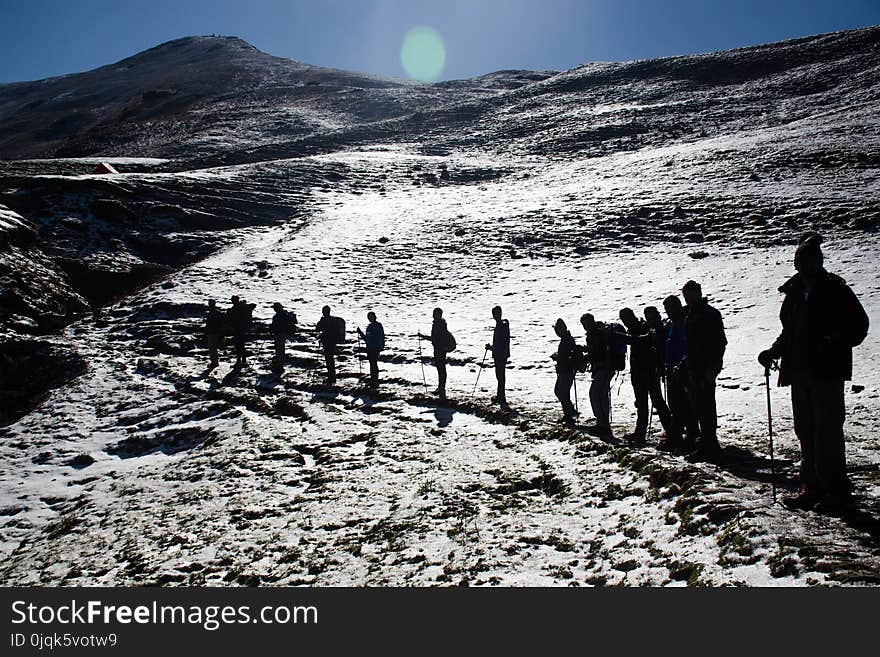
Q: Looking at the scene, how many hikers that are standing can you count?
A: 14